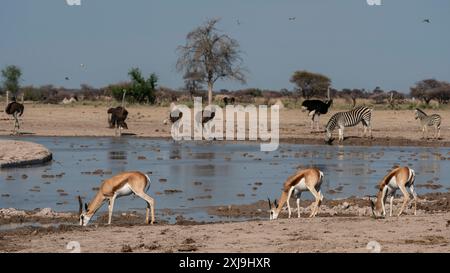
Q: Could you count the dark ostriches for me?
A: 5